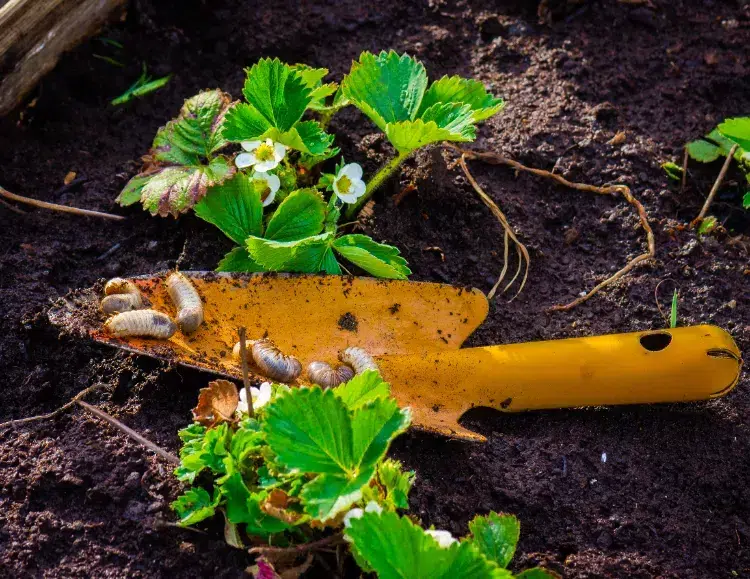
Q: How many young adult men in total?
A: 0